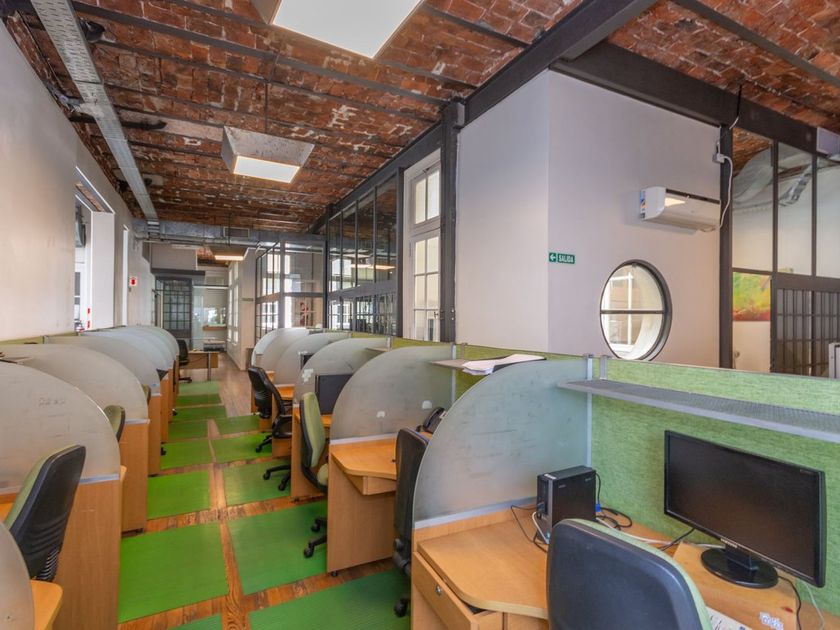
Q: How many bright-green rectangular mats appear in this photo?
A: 13